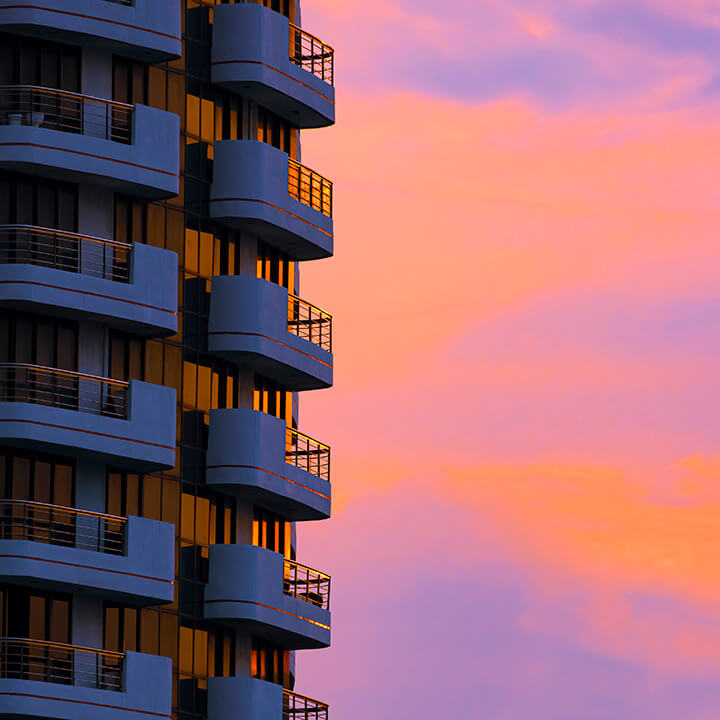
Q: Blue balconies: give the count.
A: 12